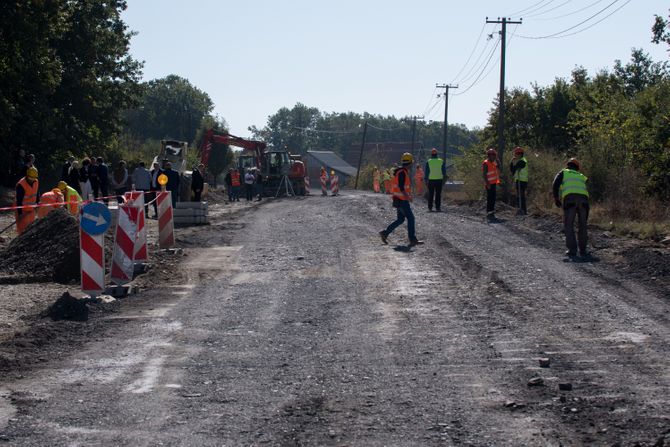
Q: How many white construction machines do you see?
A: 1